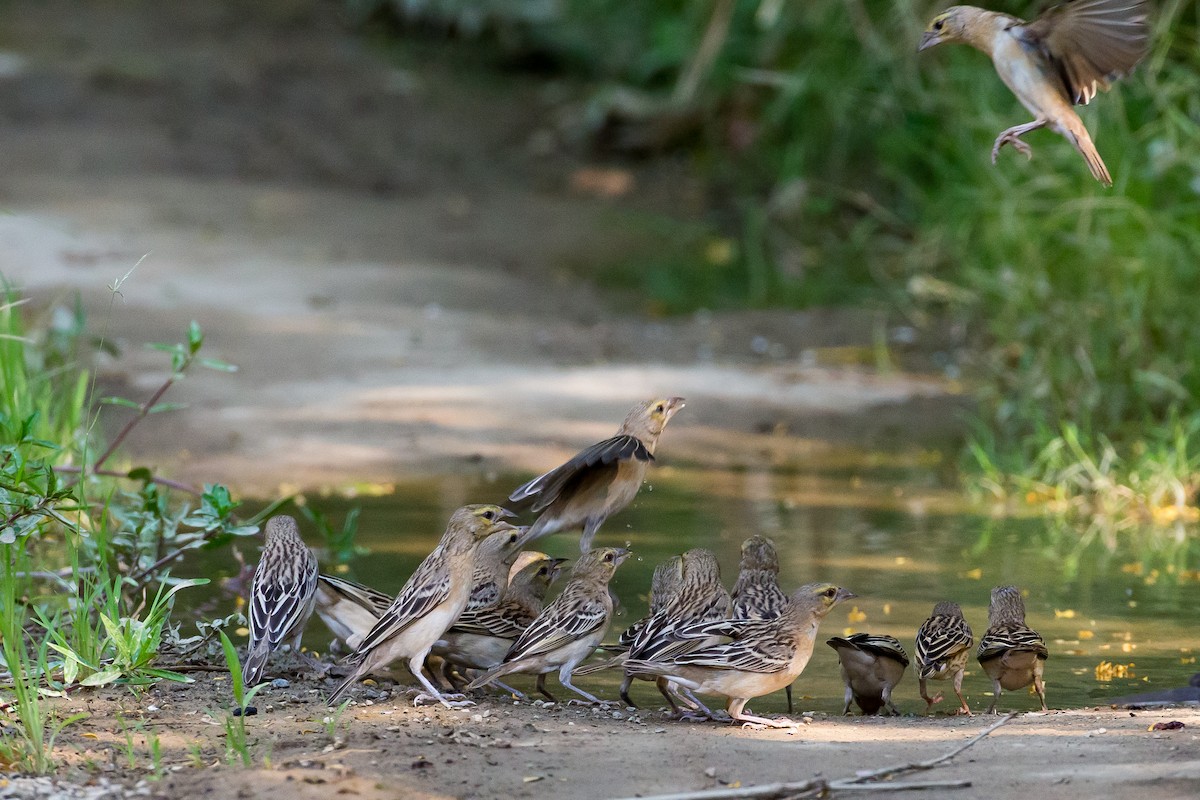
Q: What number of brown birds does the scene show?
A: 15